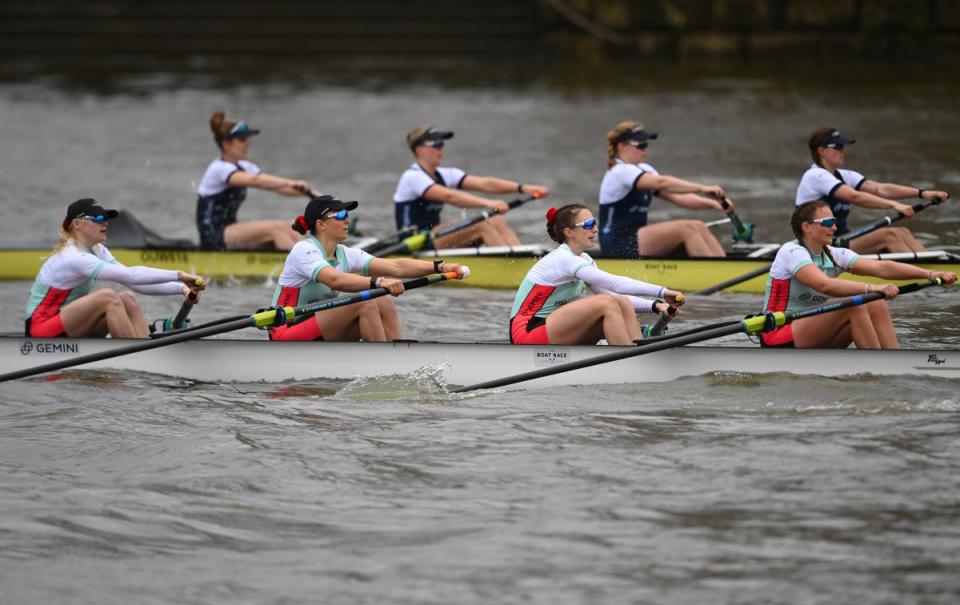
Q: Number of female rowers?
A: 8